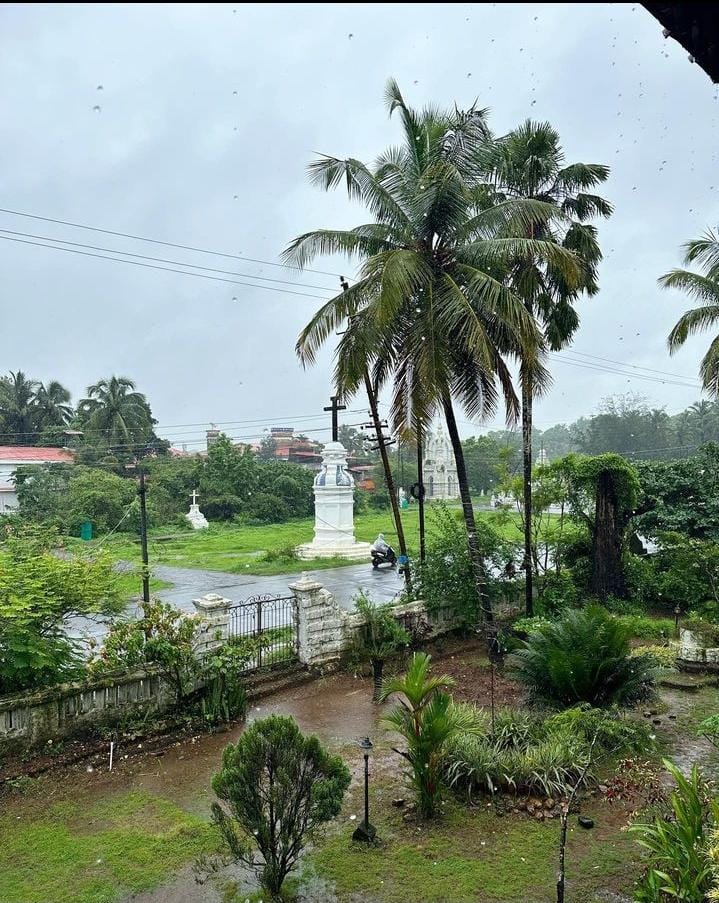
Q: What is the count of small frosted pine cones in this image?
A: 0